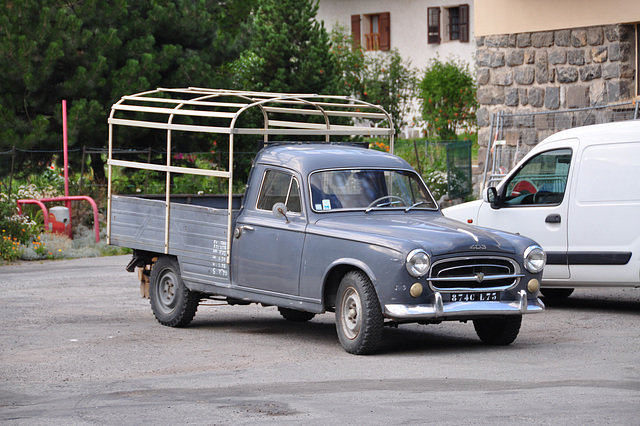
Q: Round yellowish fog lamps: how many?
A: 2